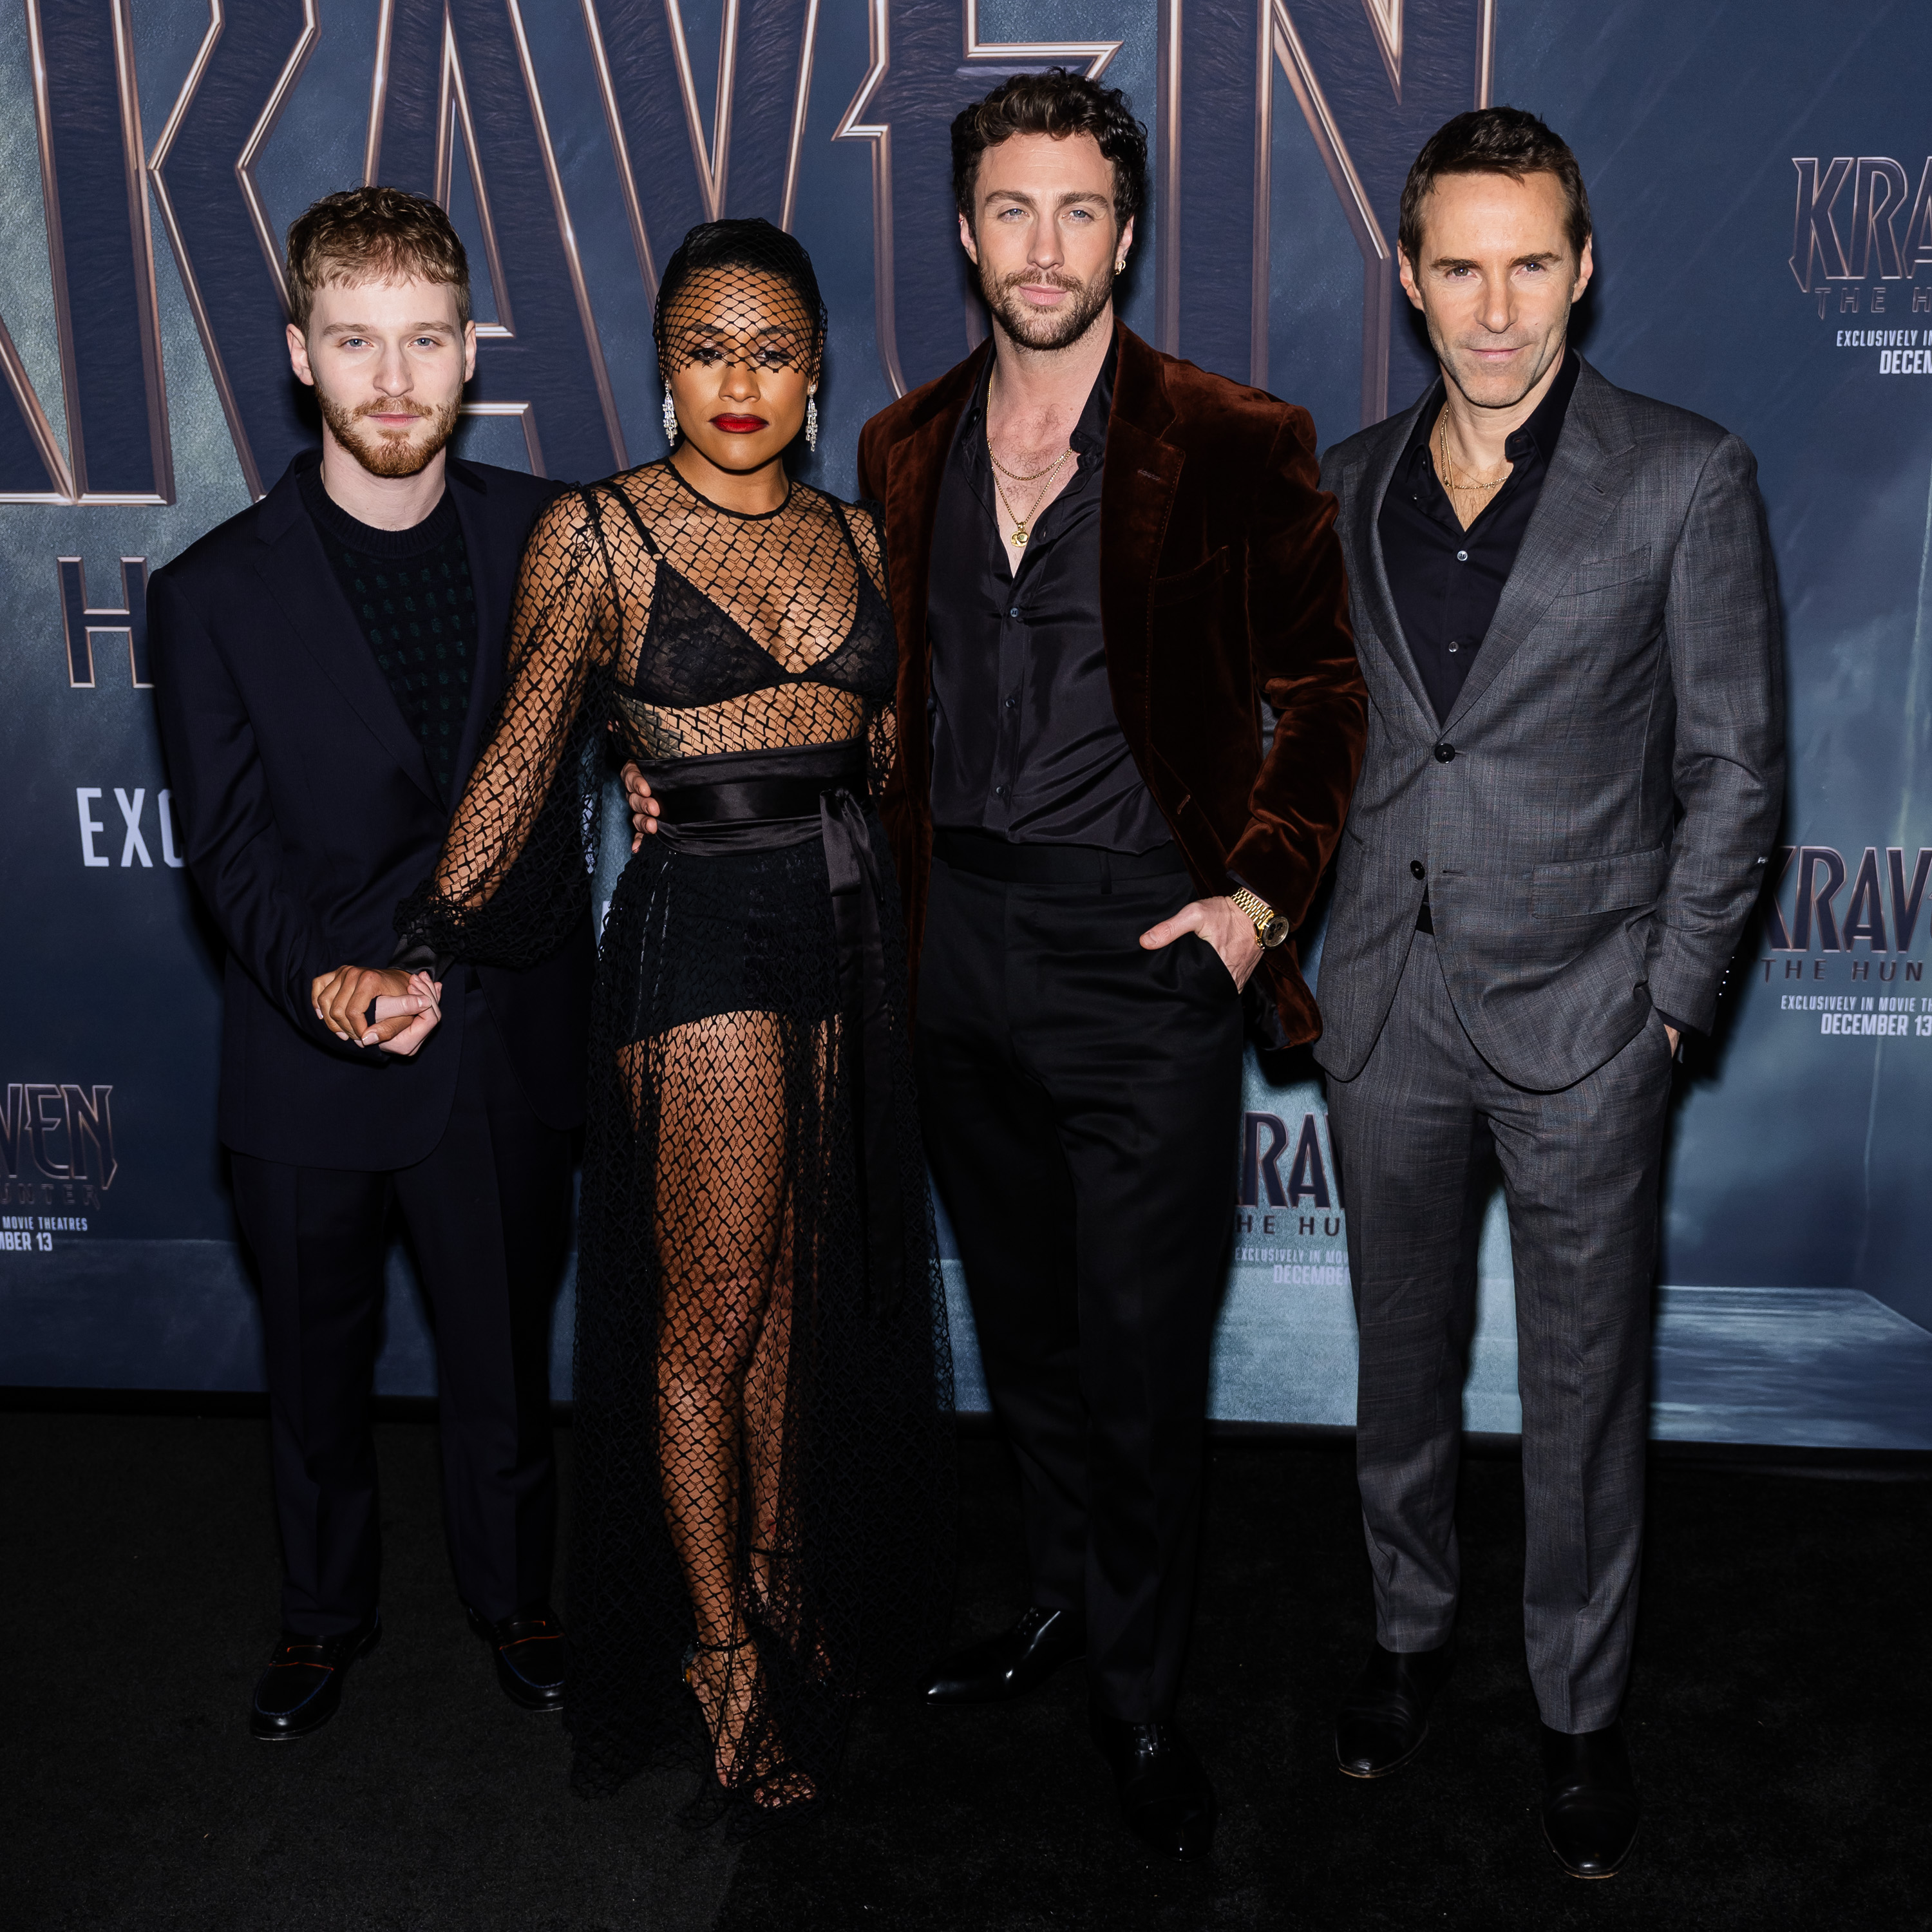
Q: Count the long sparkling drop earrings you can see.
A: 2